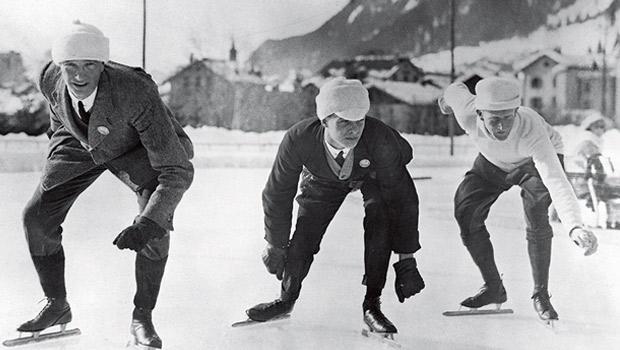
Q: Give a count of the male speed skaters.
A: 3